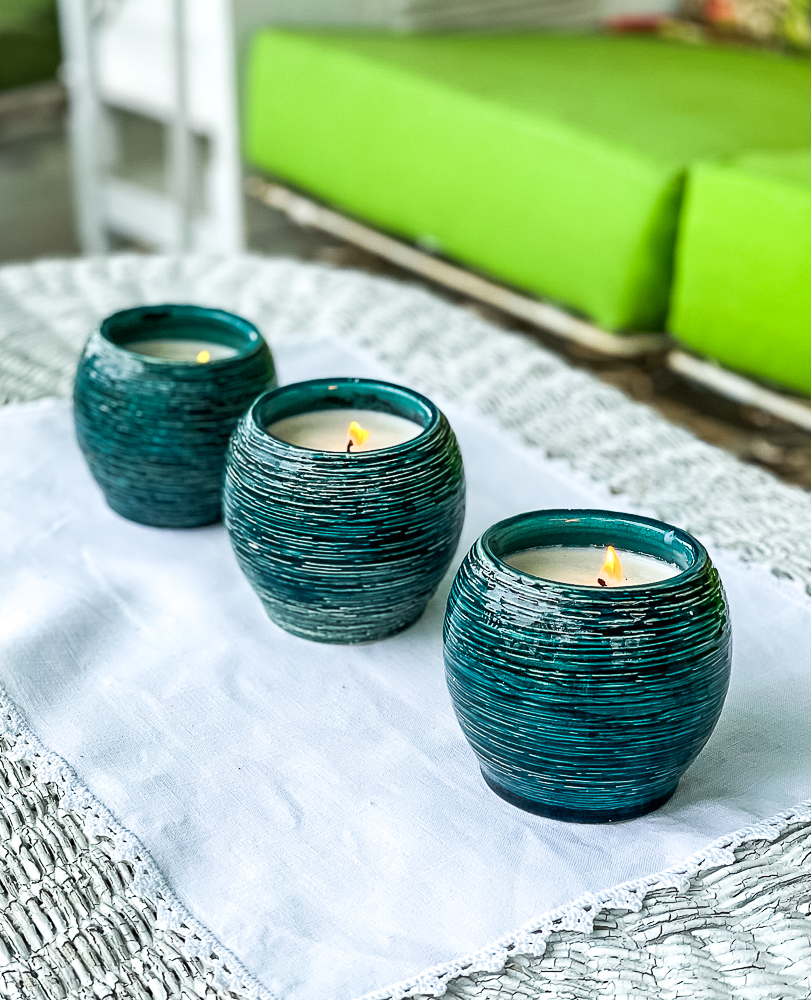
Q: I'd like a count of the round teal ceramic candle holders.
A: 3